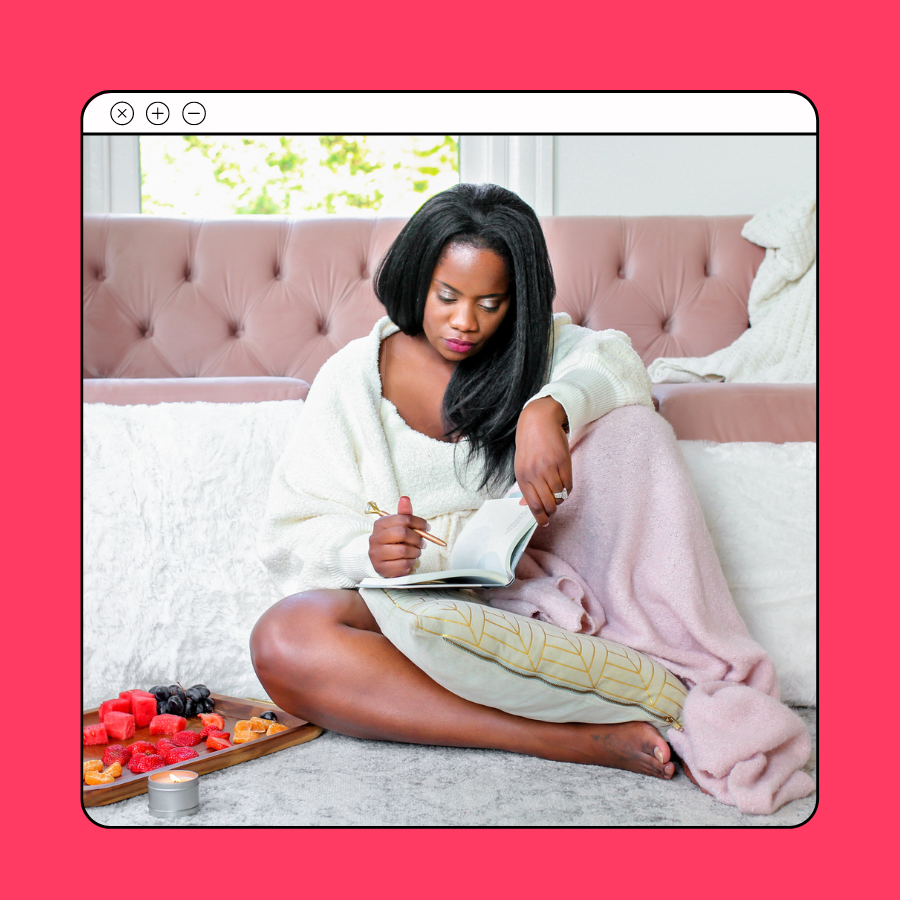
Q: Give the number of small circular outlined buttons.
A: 3